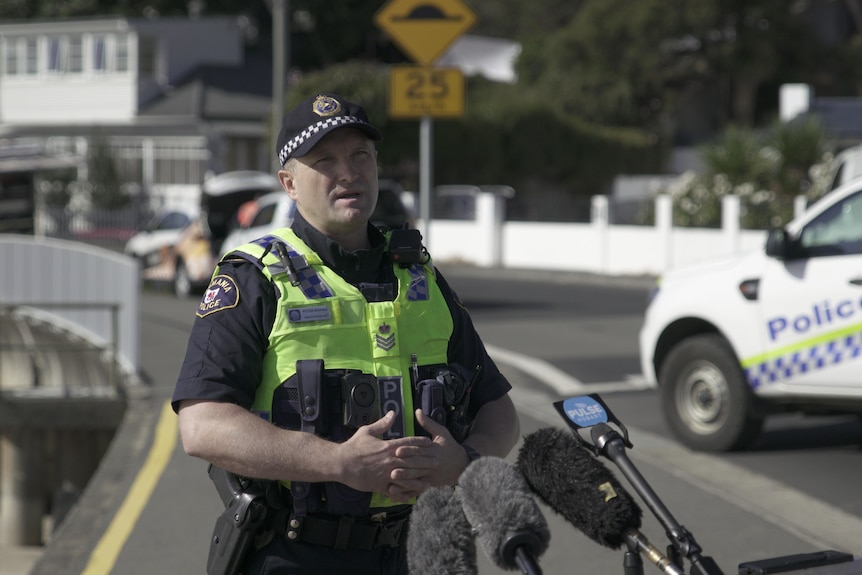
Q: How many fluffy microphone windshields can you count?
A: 3